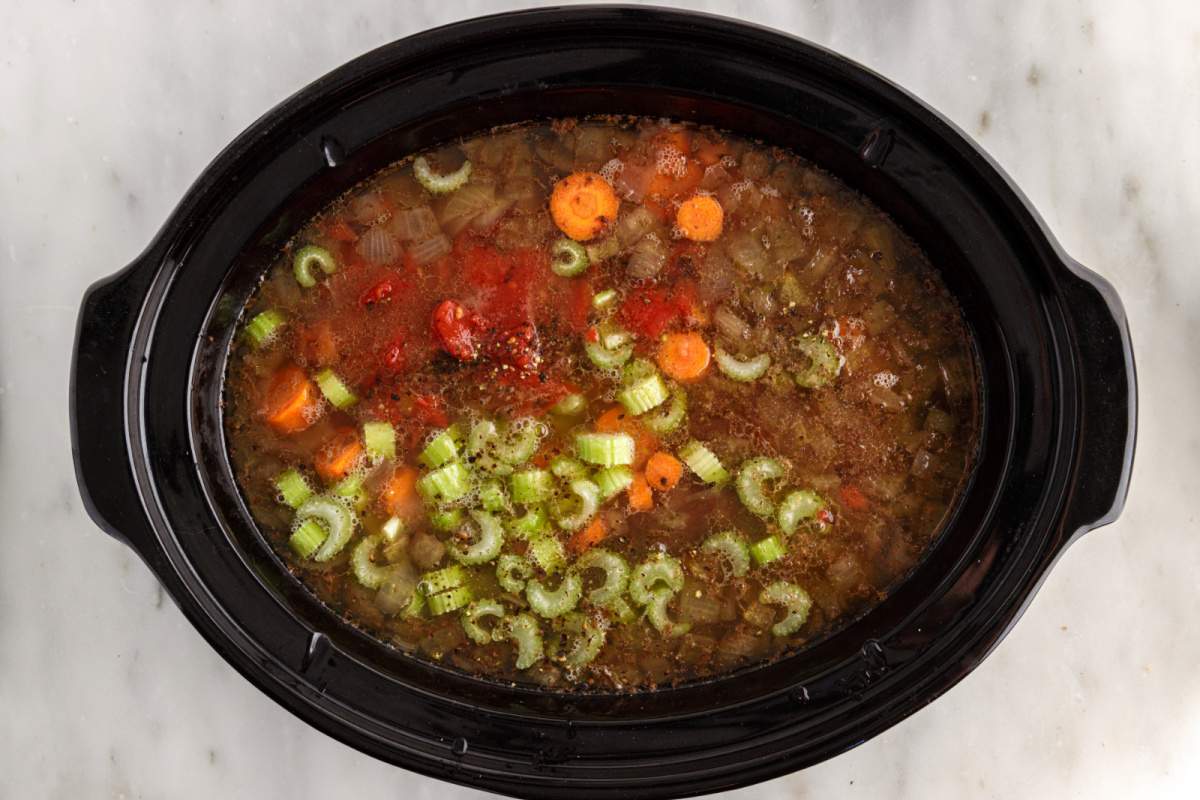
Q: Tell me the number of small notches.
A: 4